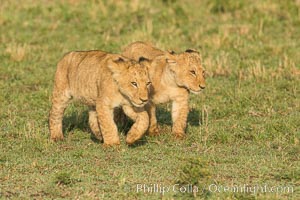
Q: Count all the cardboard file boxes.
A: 0